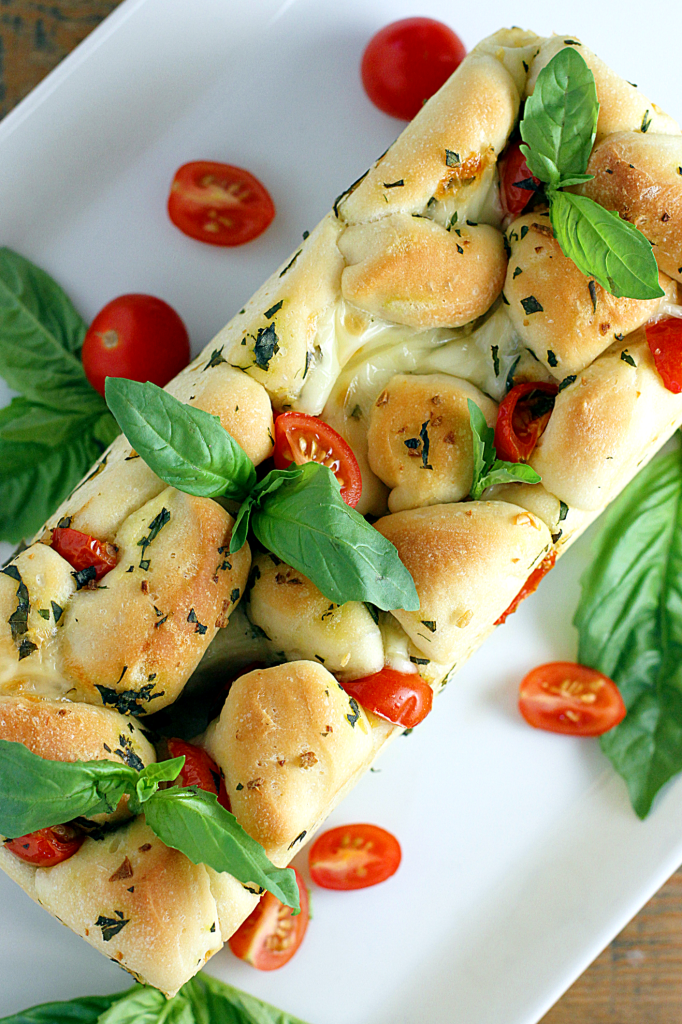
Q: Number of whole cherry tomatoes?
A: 2